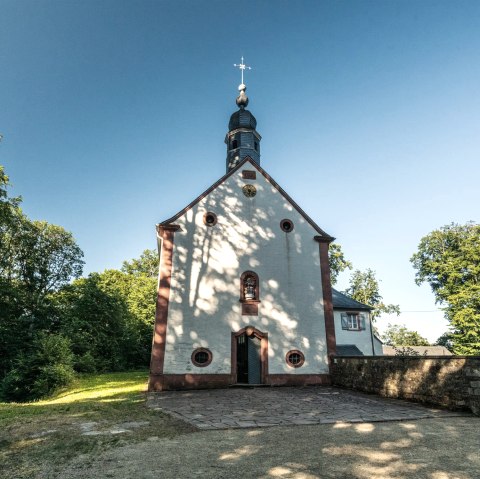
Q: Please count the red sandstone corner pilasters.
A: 2